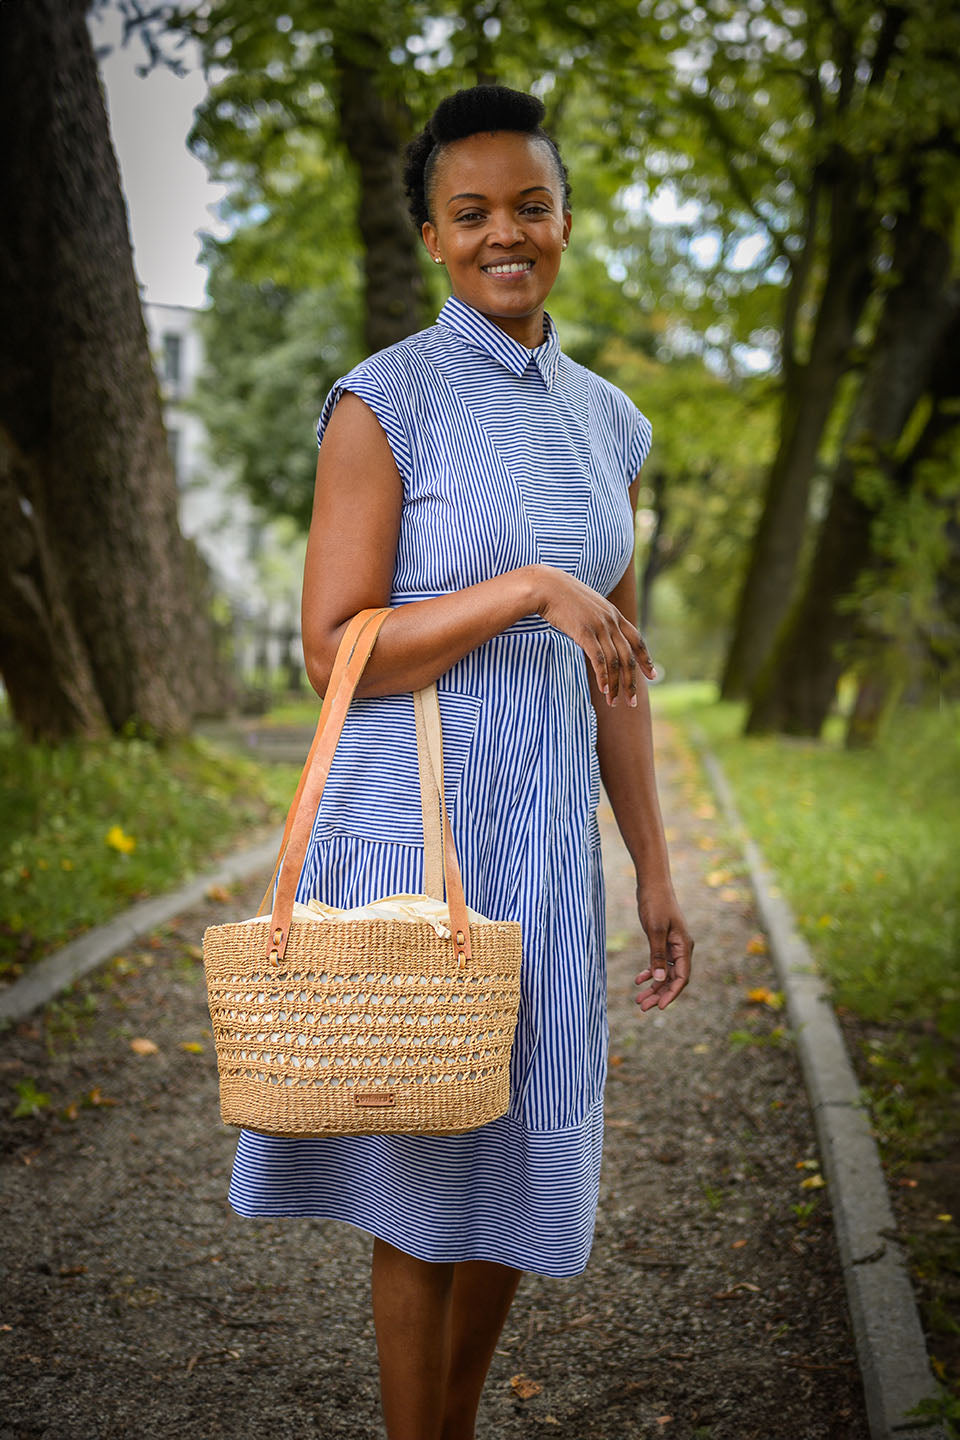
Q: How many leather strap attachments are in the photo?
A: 2